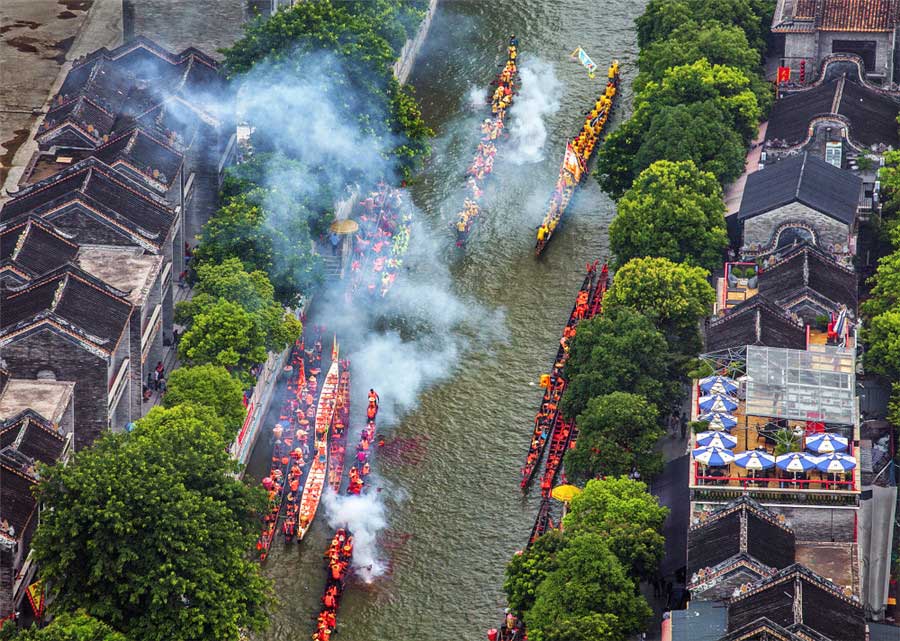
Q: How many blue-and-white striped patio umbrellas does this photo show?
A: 9